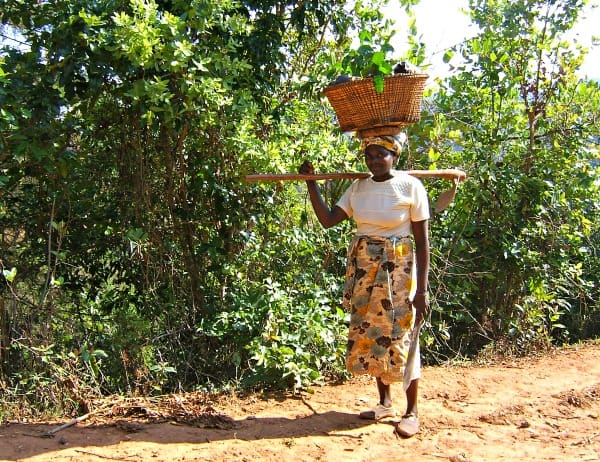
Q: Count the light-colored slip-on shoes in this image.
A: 2